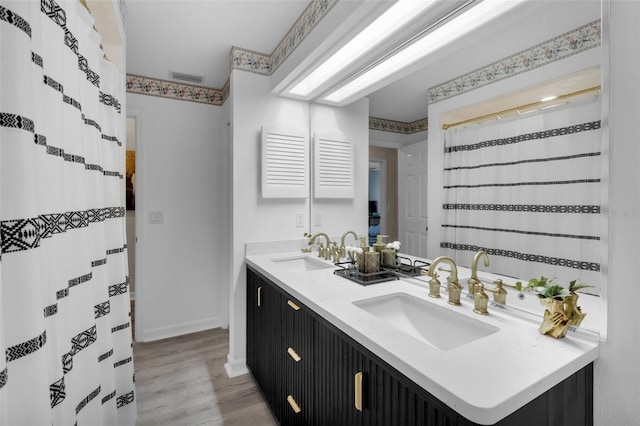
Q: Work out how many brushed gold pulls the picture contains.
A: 5